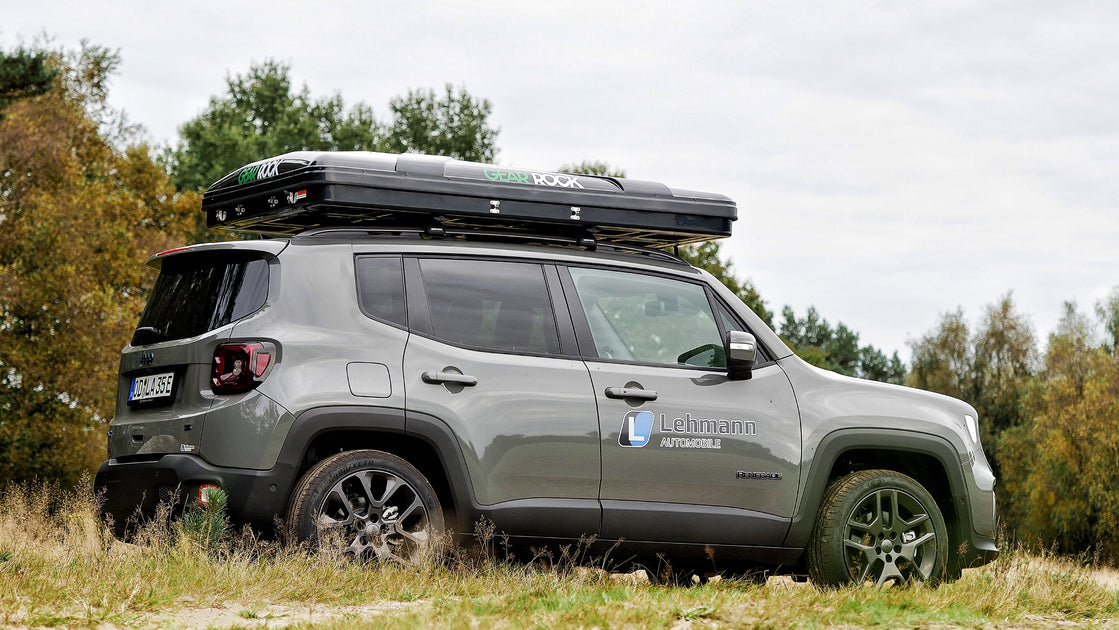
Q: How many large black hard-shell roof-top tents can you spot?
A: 1